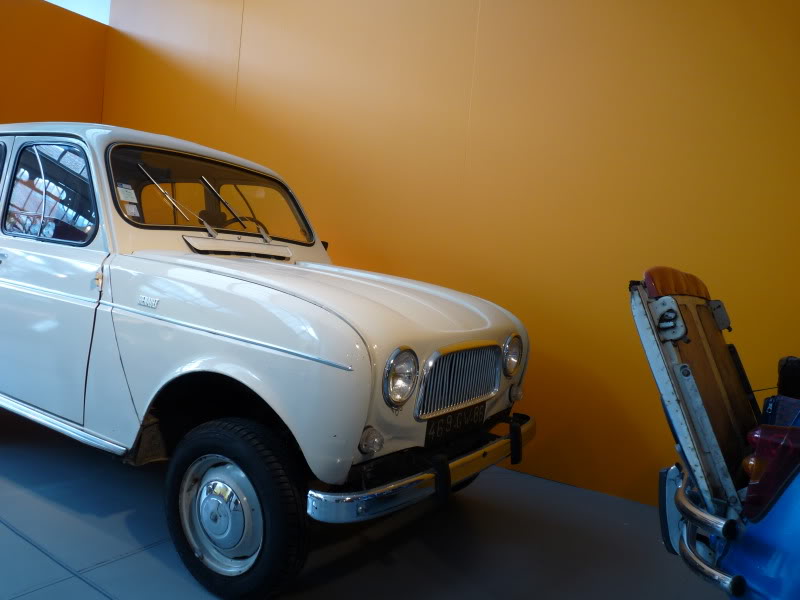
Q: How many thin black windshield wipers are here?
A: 2